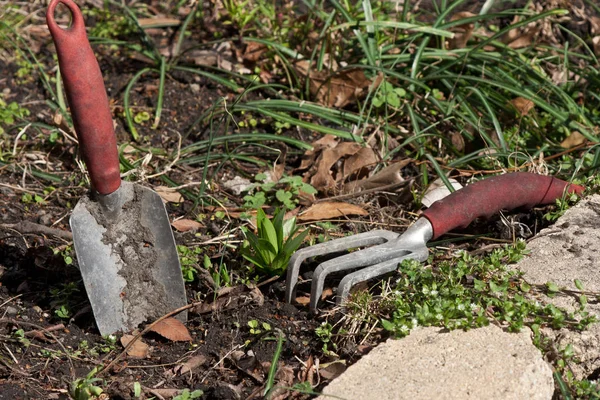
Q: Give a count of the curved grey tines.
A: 3